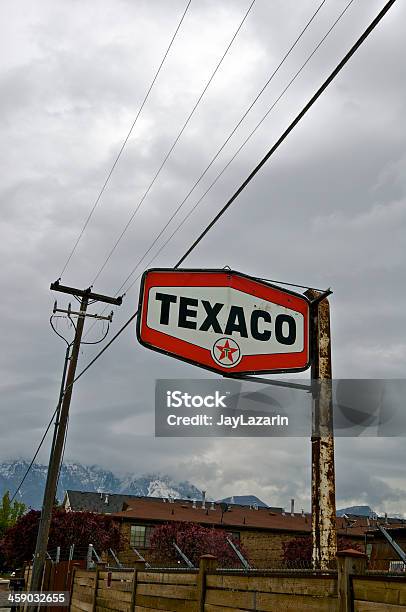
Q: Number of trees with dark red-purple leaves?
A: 3